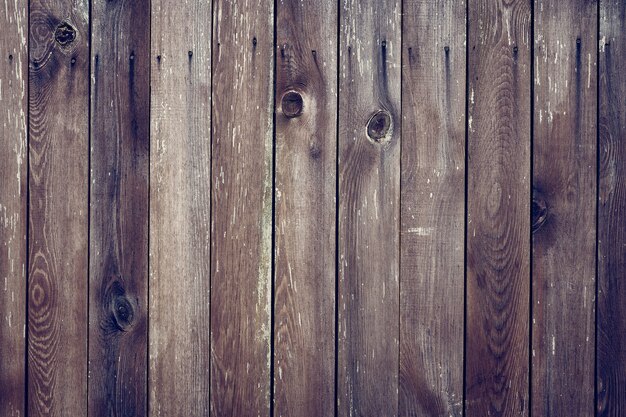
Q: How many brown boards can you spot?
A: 11